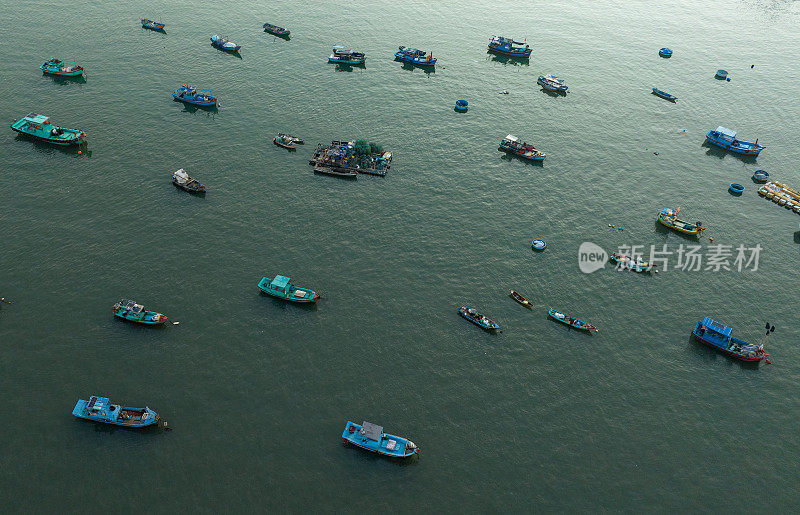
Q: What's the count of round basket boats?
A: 6